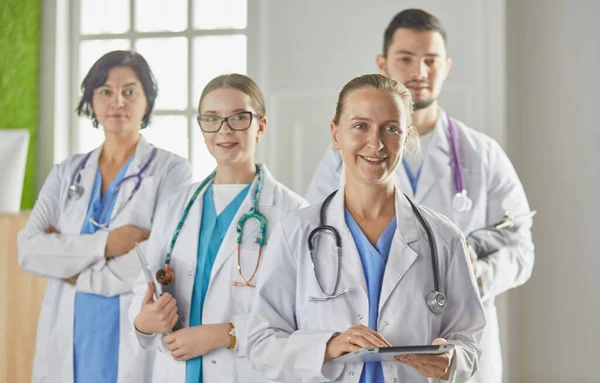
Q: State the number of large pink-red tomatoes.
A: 0